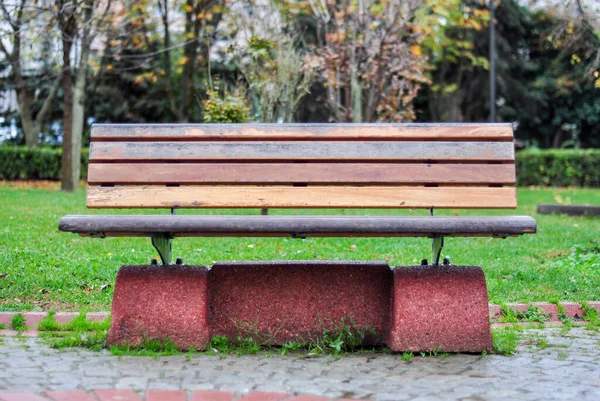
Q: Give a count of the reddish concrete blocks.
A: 3